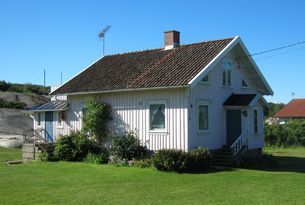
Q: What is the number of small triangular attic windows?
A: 2